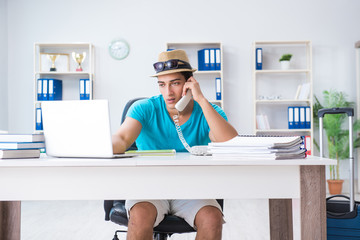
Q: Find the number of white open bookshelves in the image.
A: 3